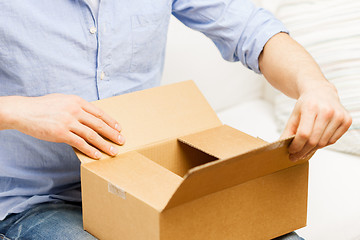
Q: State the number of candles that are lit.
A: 0